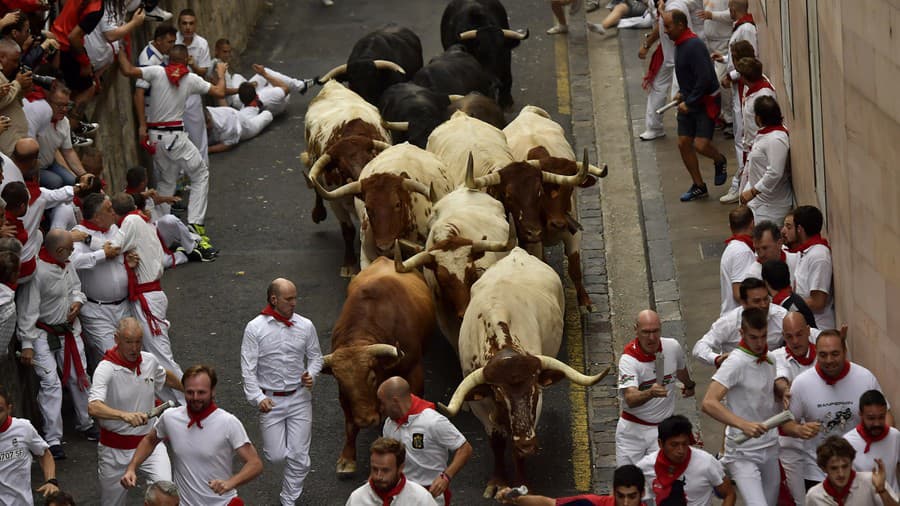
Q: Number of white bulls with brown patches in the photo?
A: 6